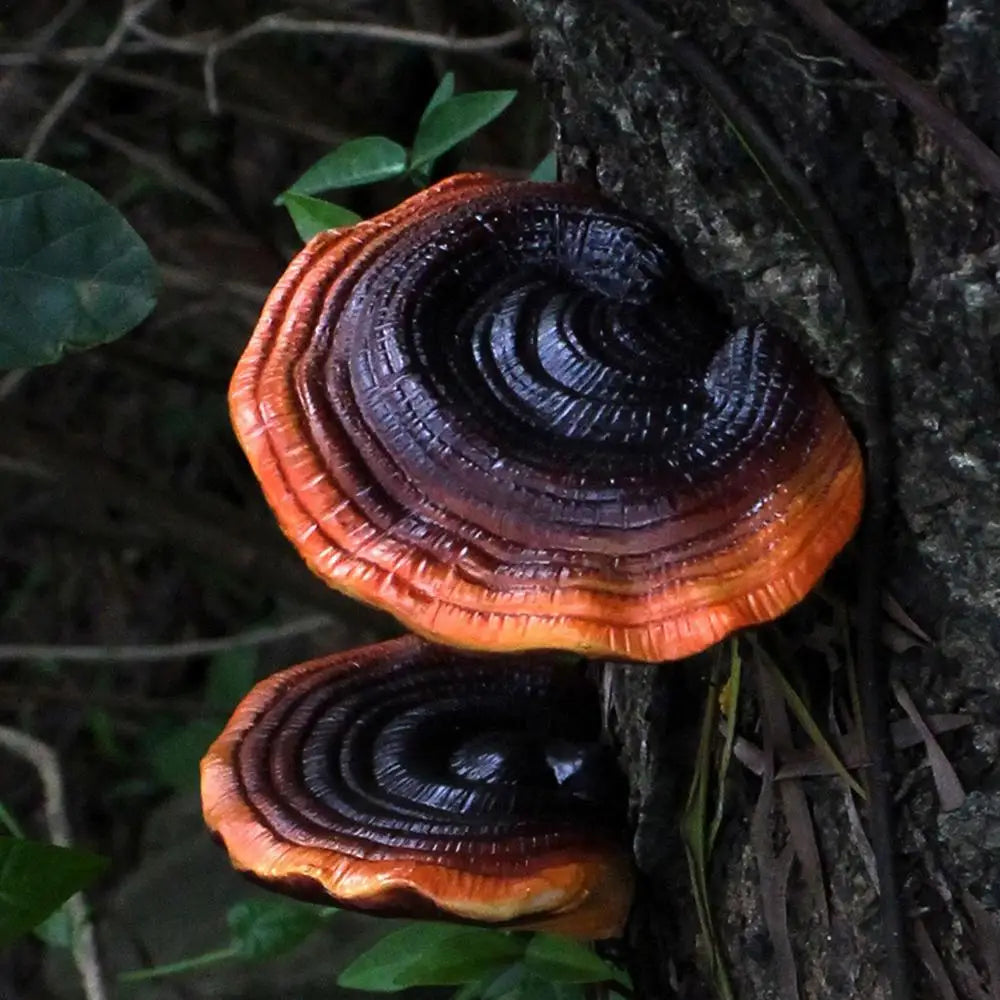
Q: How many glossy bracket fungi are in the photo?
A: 2